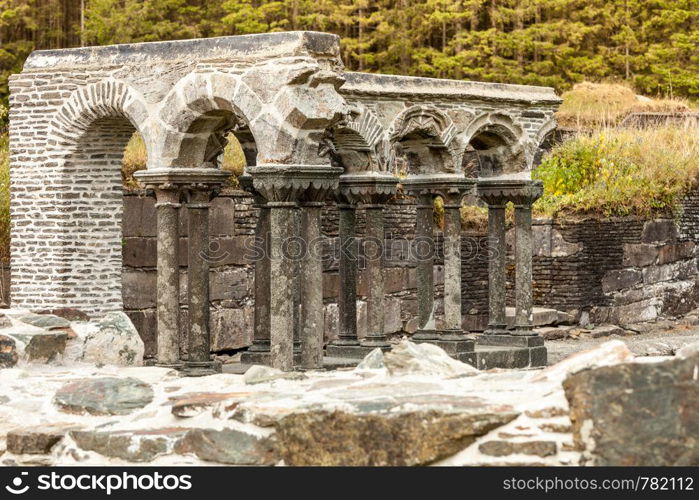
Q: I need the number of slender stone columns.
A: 12